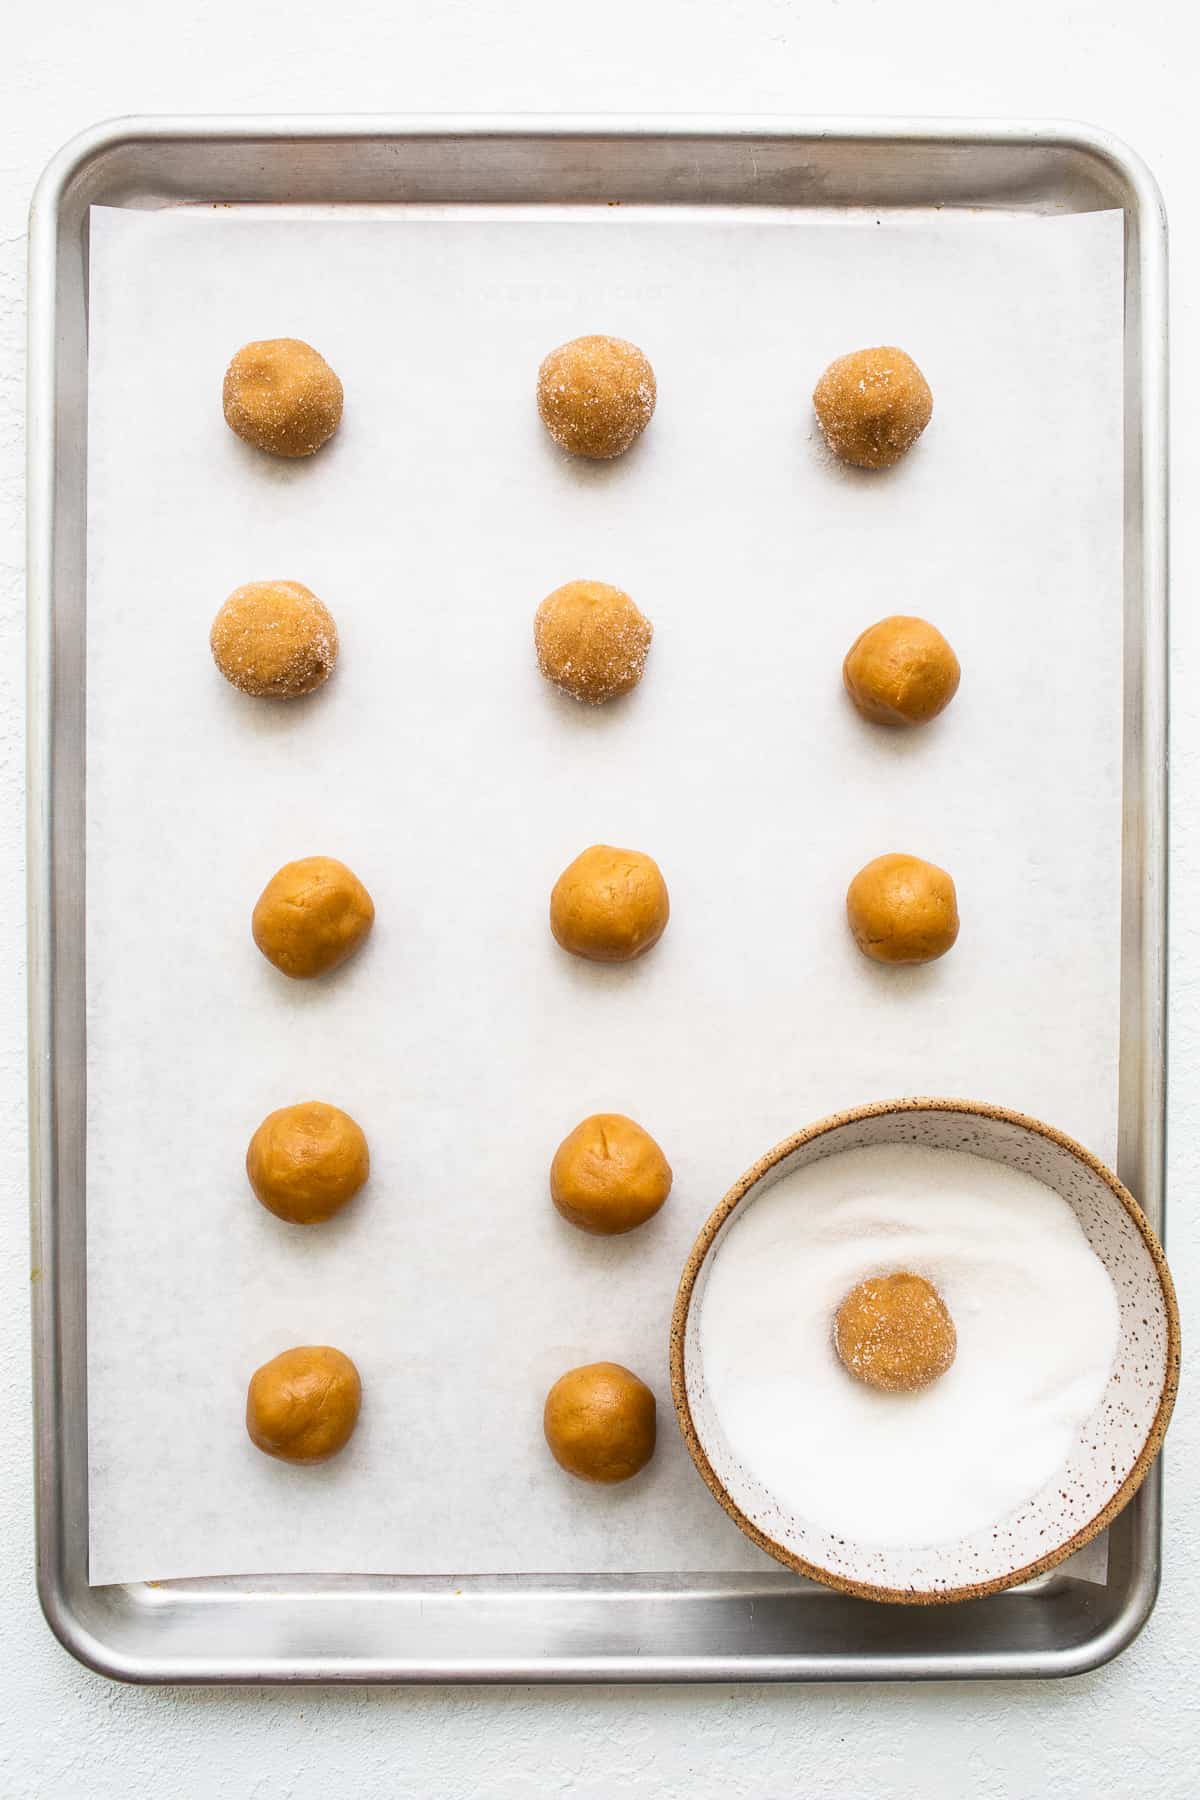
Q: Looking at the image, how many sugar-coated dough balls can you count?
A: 6